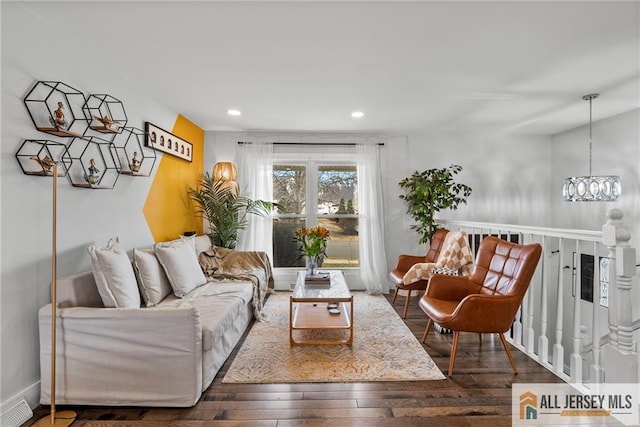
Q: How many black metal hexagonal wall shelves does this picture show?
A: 5